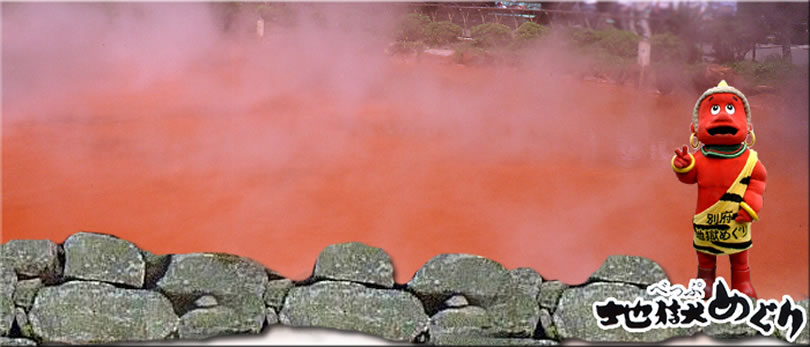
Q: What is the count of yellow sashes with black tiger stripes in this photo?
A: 1